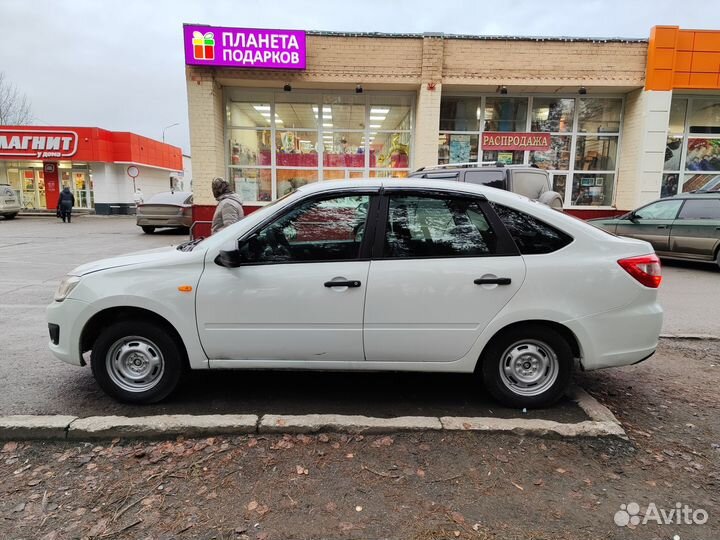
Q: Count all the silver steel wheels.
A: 2